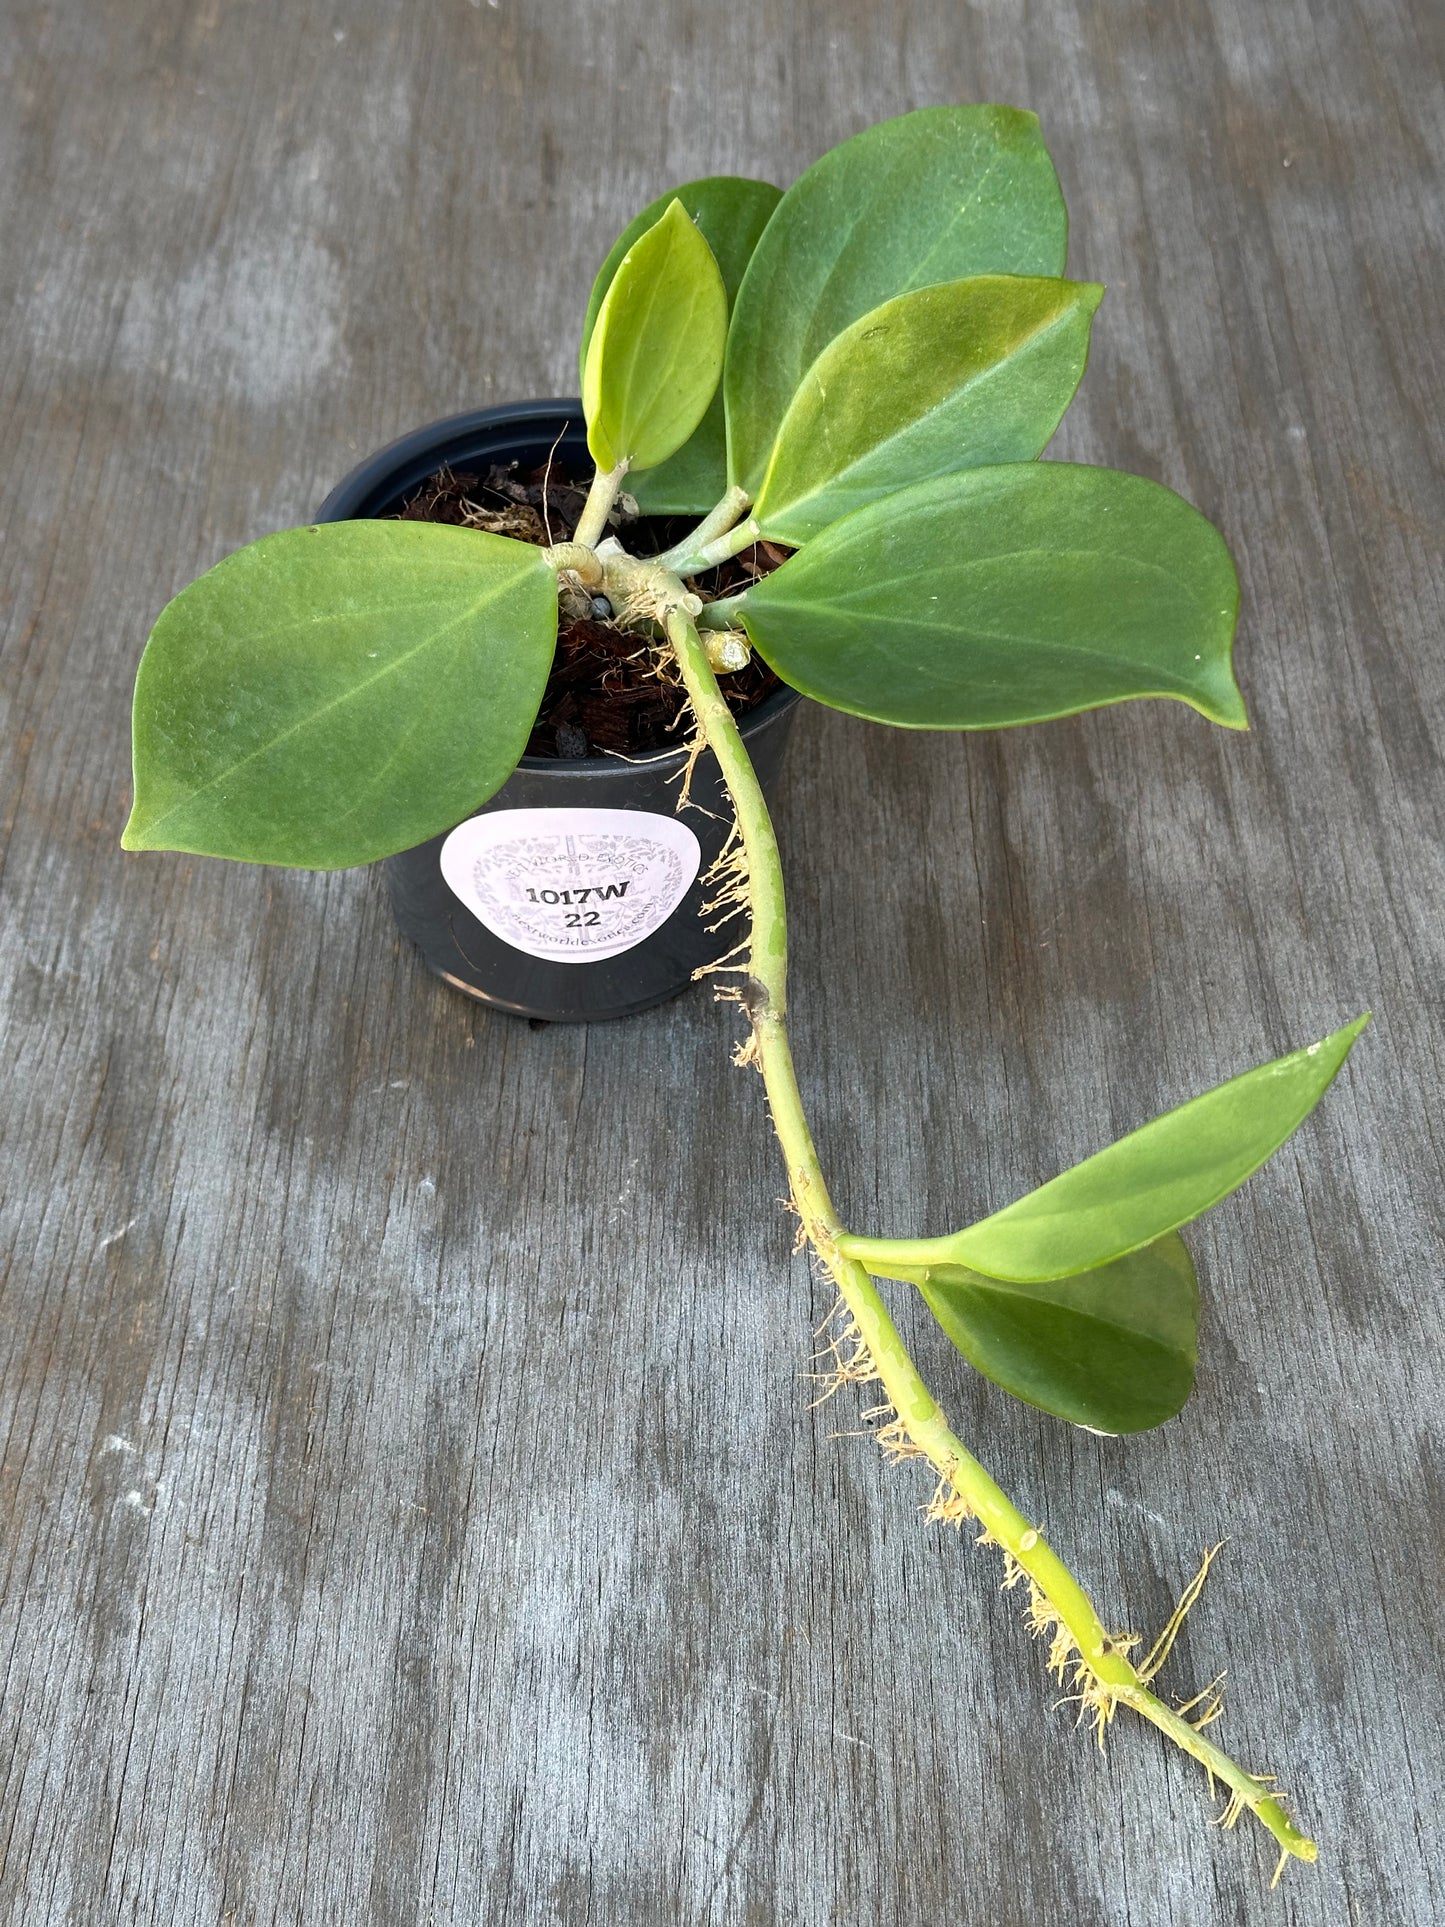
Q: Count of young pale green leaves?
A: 1